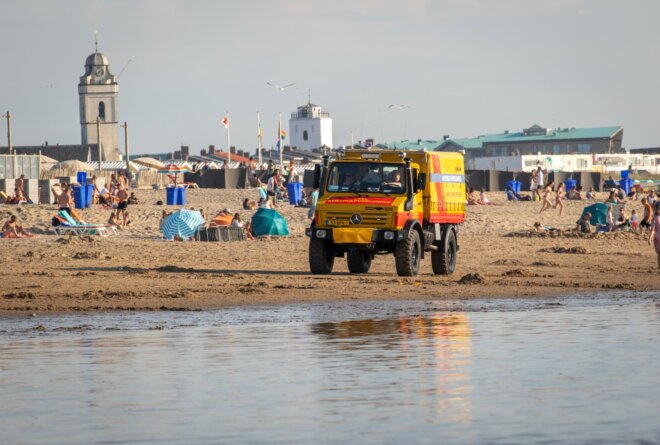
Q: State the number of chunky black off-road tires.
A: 4